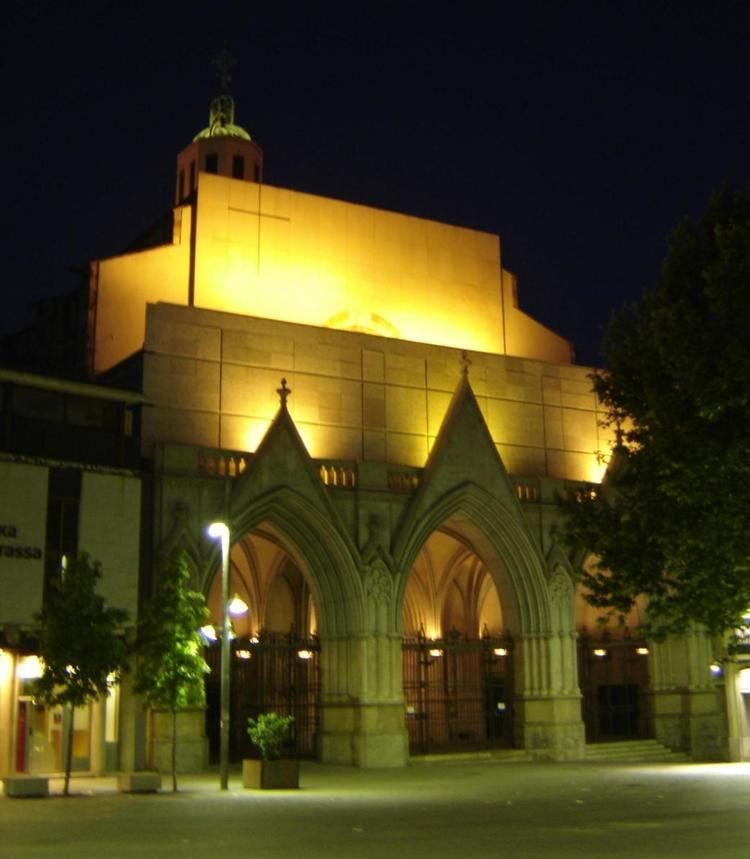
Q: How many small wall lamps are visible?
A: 6